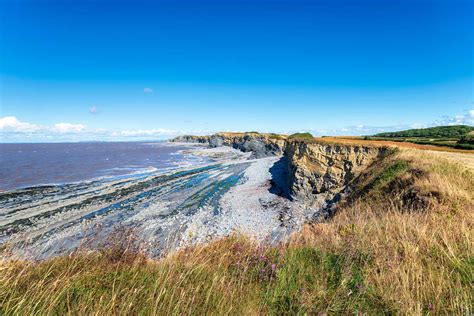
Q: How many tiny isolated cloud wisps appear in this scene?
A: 2